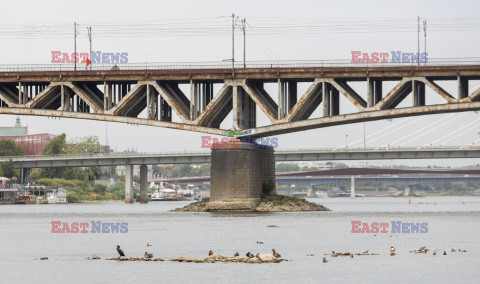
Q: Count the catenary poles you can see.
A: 6